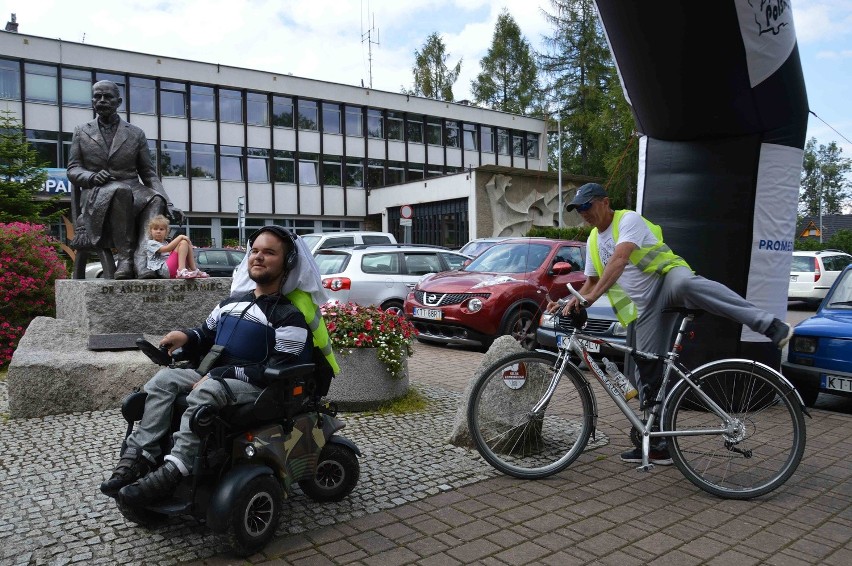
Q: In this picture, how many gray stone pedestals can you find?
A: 1